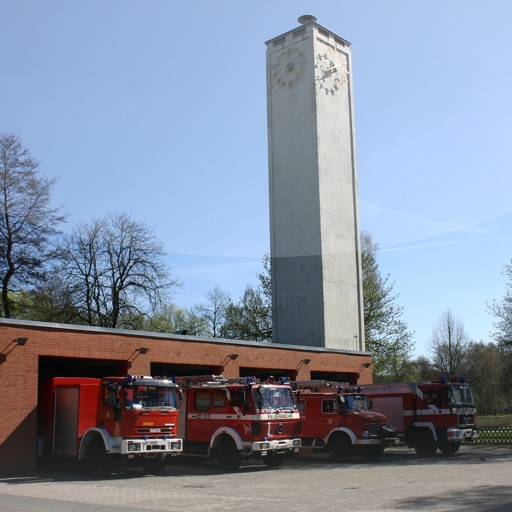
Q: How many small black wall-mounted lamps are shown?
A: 5